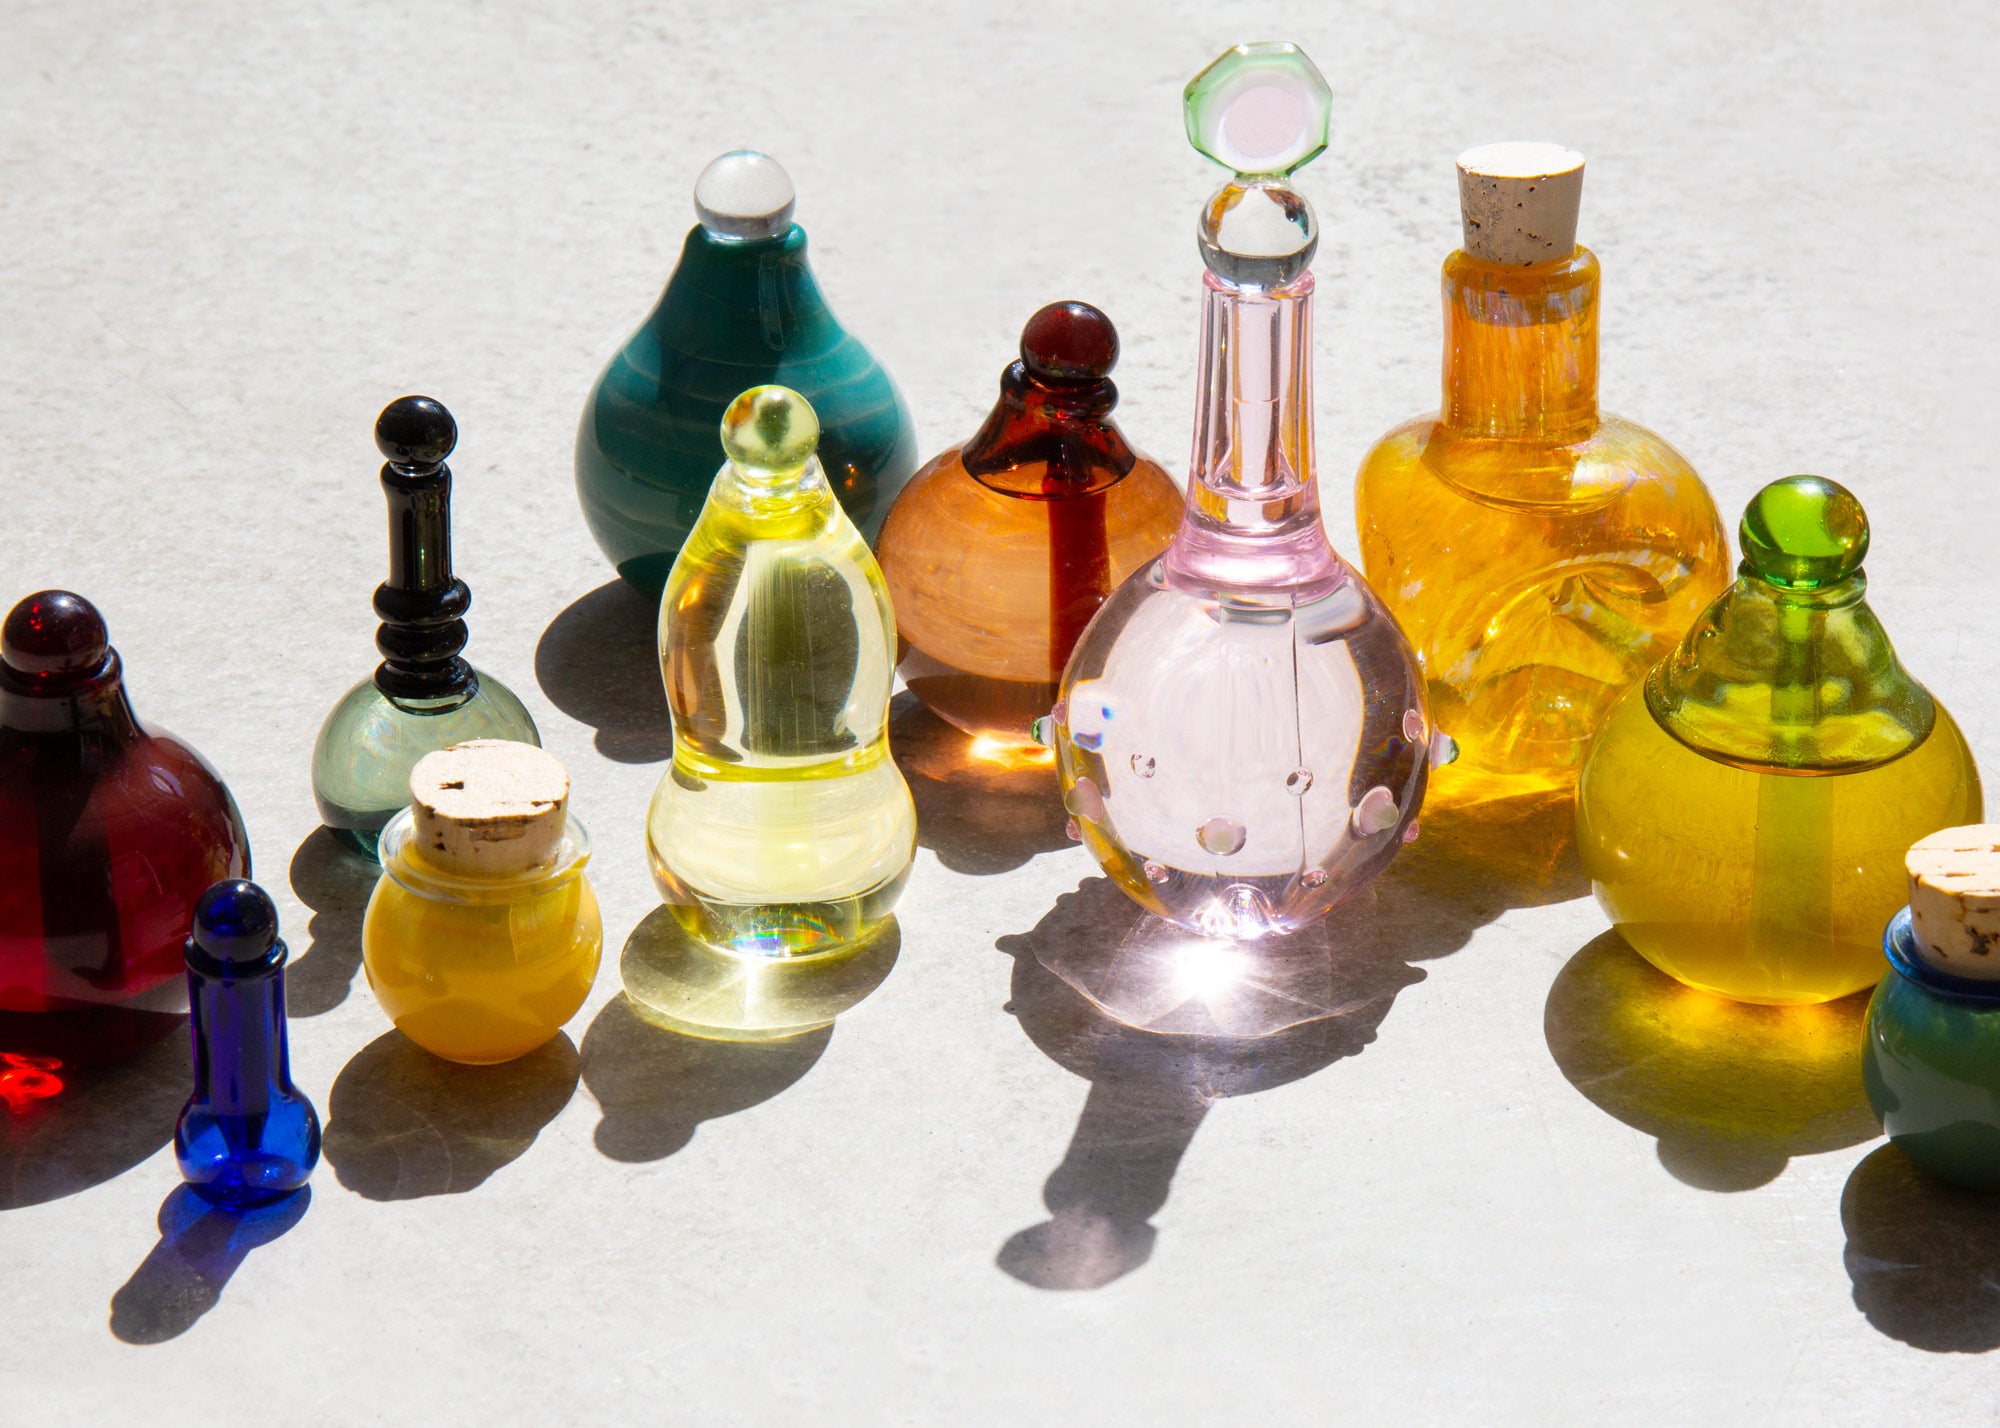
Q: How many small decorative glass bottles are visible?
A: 11